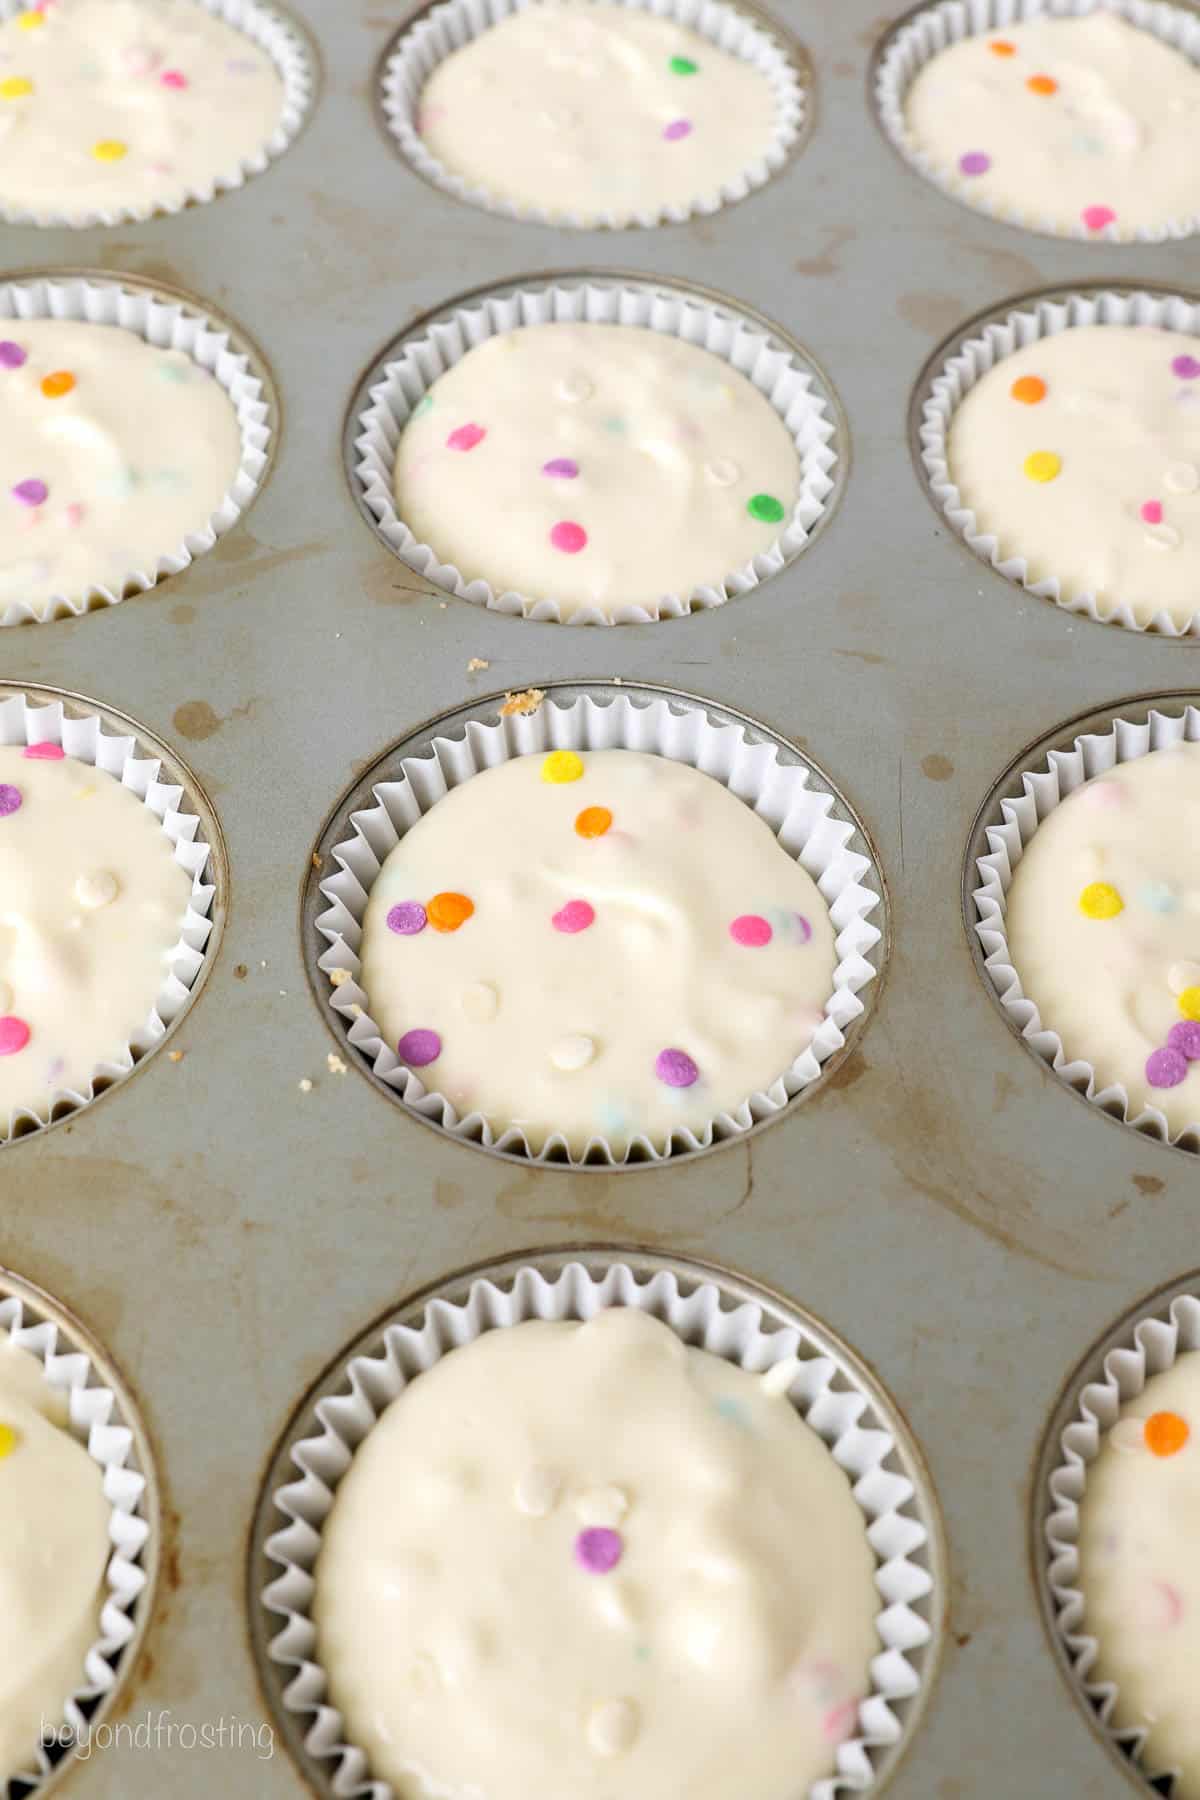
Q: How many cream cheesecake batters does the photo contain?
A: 12